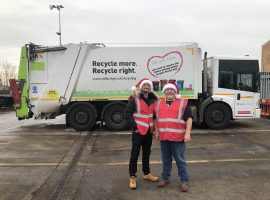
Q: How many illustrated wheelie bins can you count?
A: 4